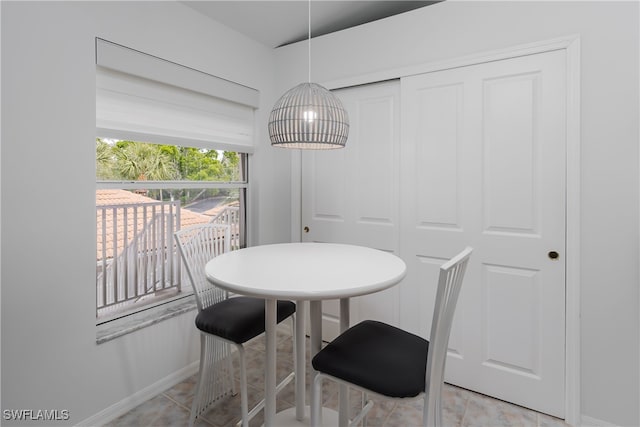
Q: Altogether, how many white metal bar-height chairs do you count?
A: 2